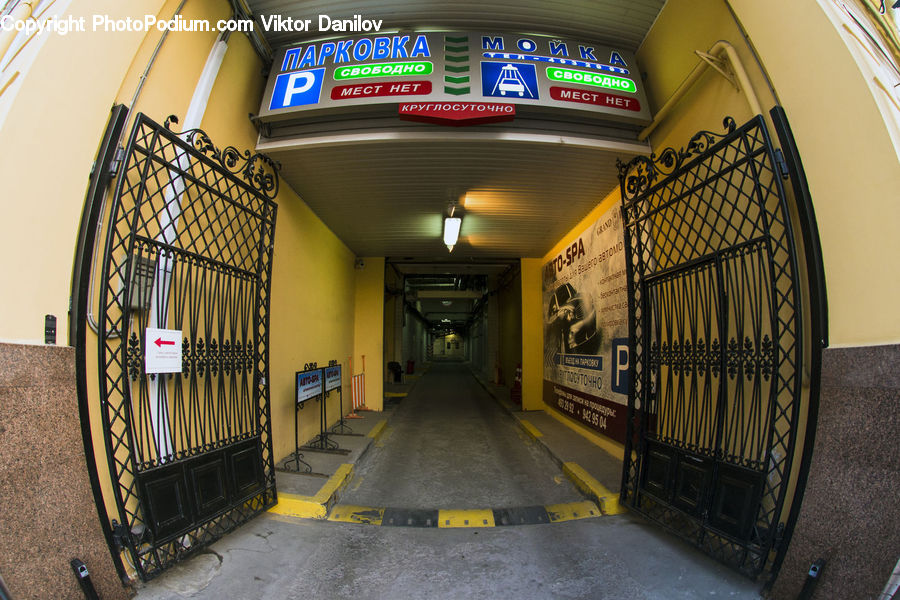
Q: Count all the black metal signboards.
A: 2